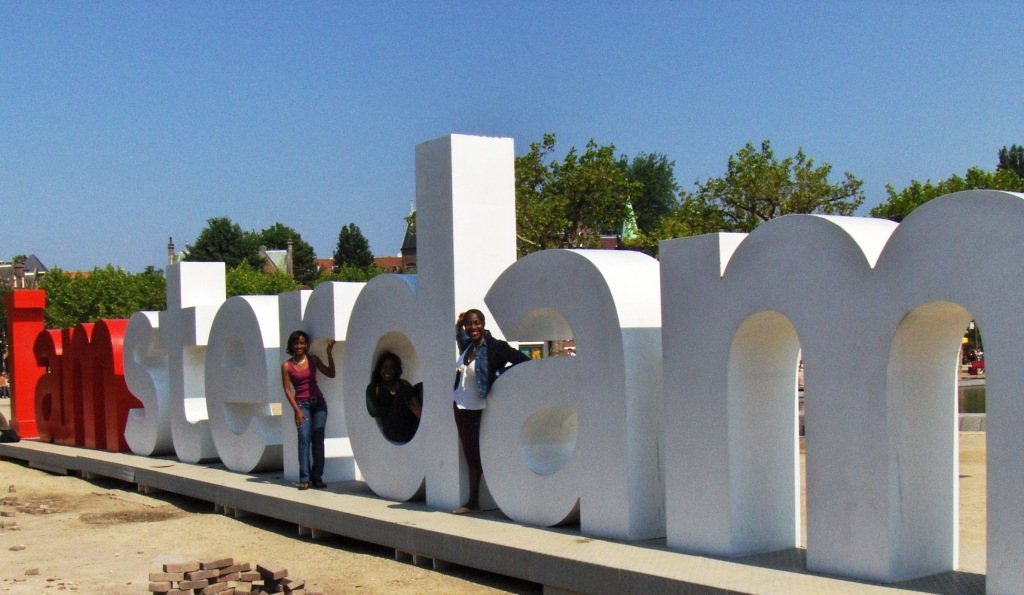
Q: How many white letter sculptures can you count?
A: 7